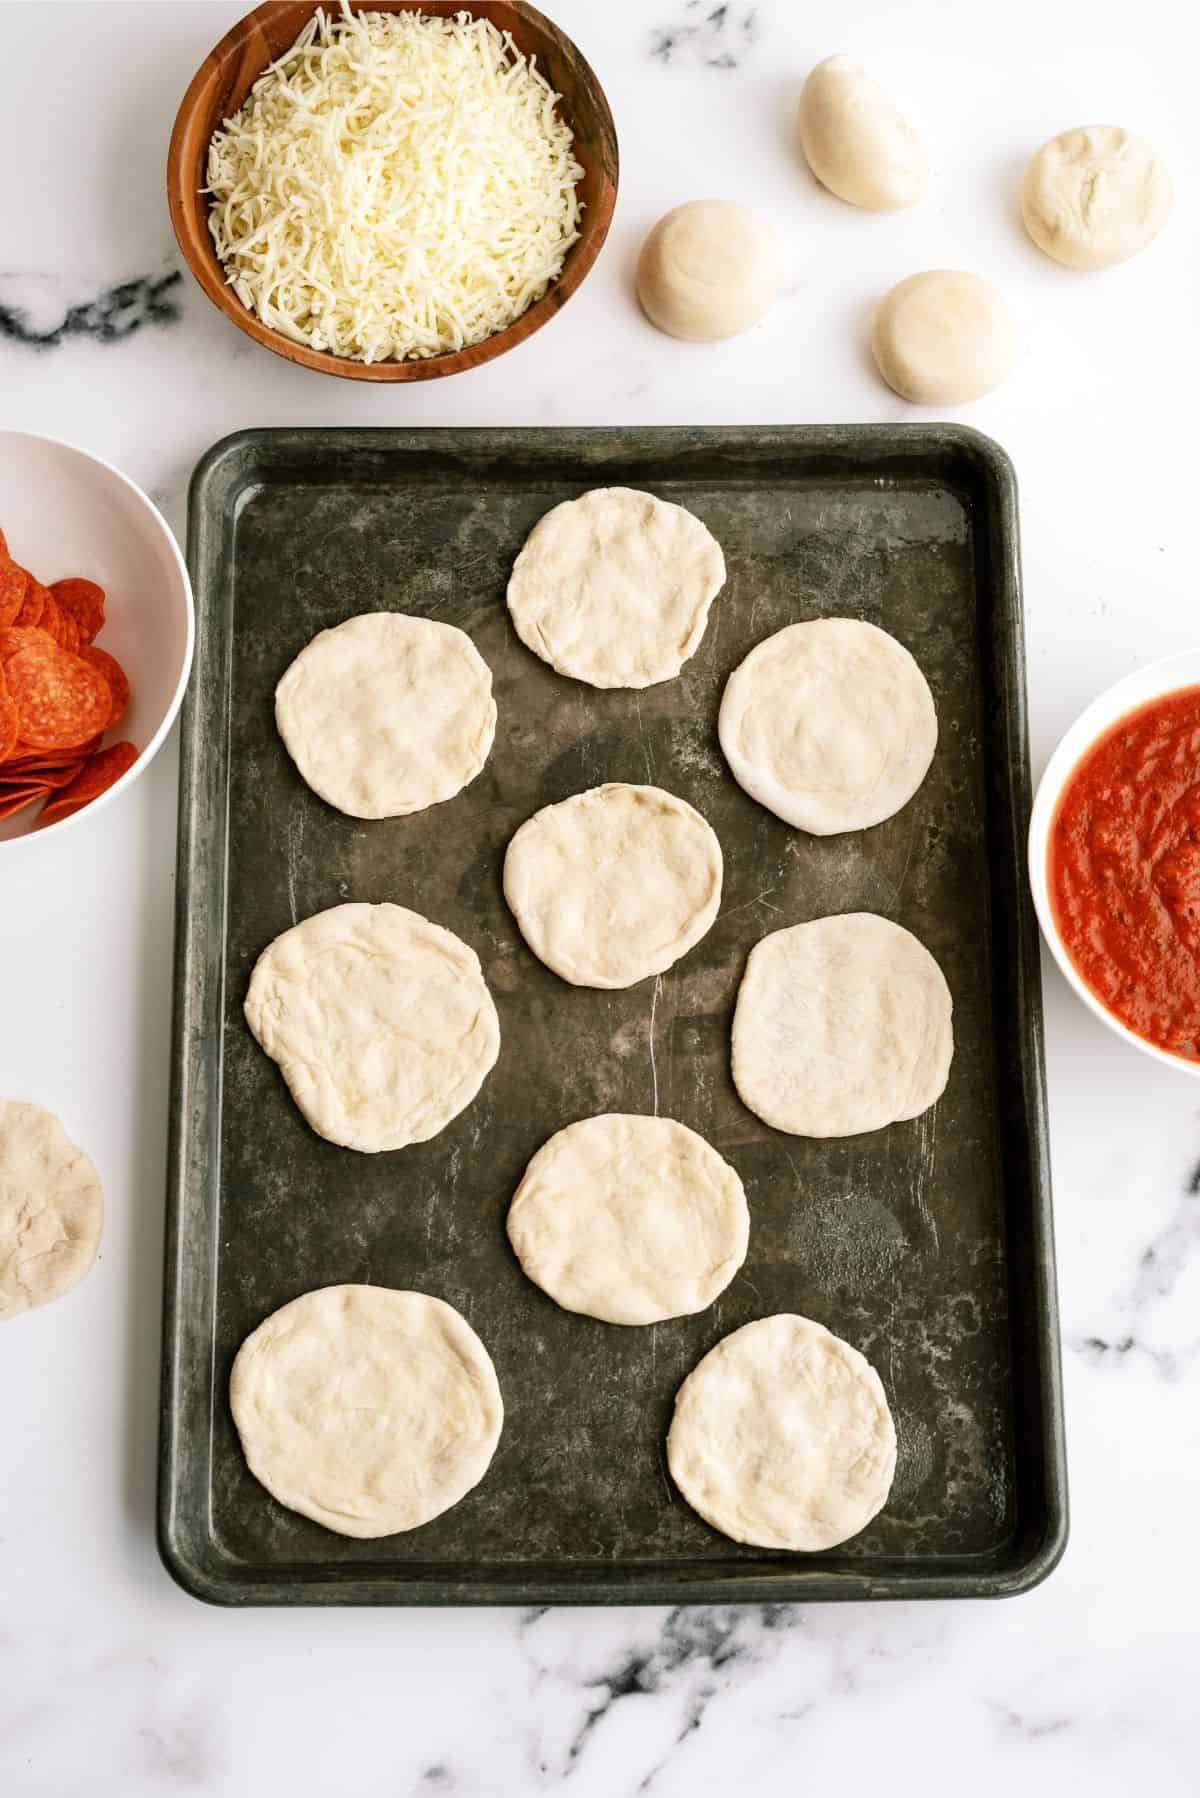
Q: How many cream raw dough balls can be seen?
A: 4